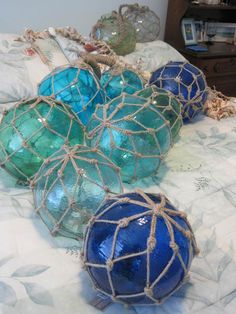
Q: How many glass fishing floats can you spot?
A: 10